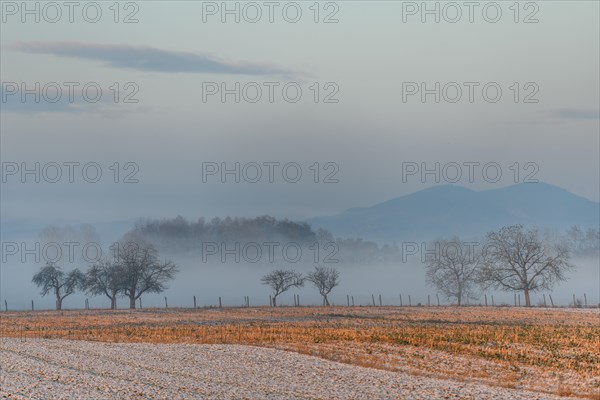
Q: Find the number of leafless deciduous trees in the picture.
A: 7